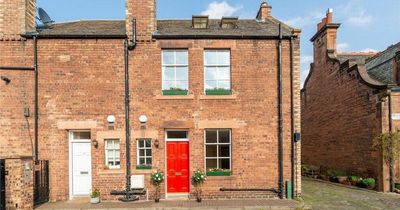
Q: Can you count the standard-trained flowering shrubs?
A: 2